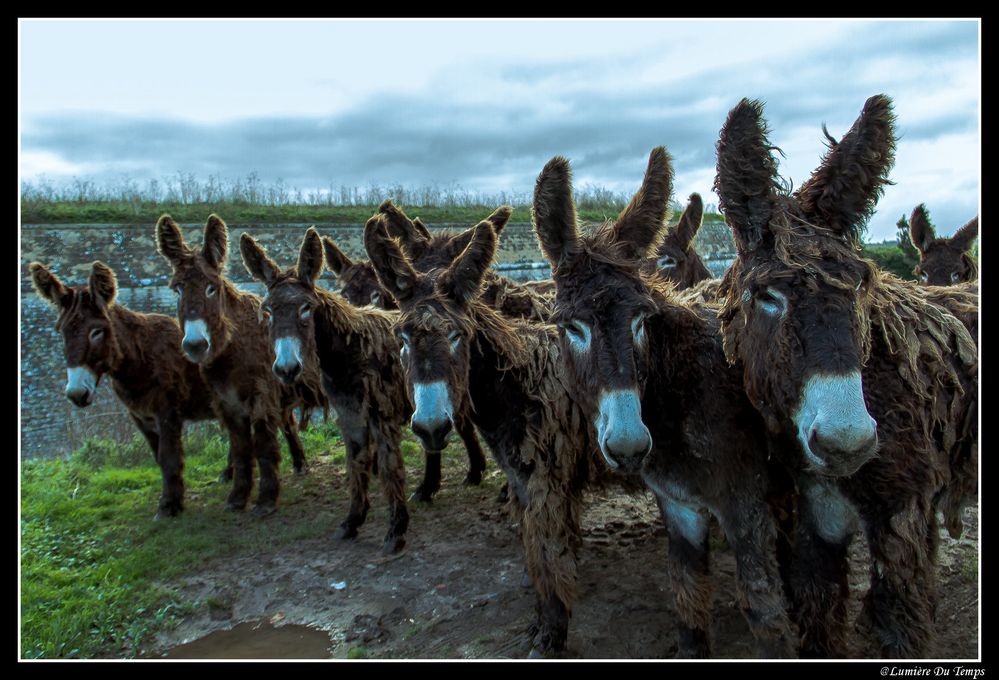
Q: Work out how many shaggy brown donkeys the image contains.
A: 10